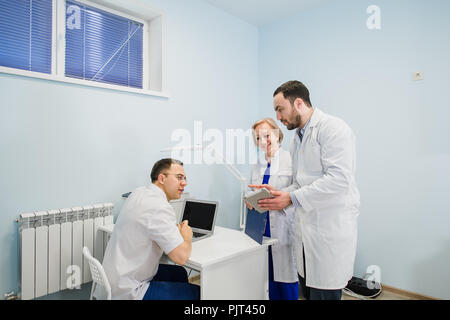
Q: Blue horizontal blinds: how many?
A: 2